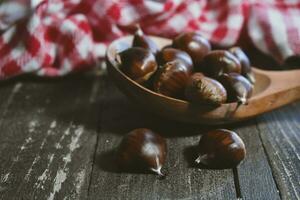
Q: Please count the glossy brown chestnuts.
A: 11